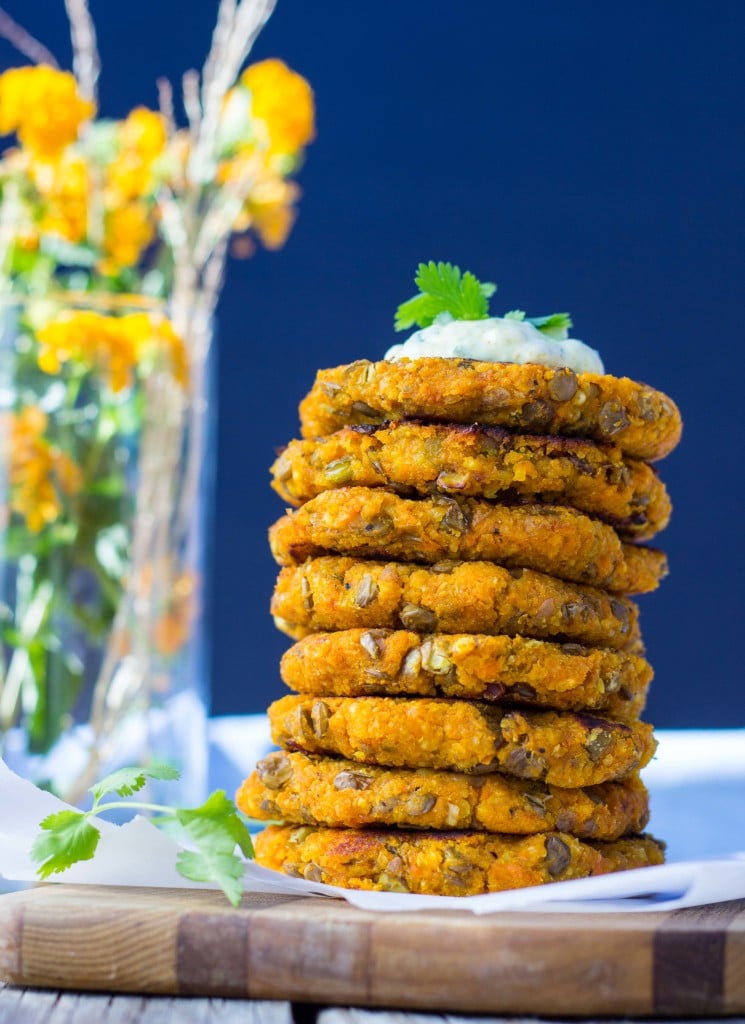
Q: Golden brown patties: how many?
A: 8